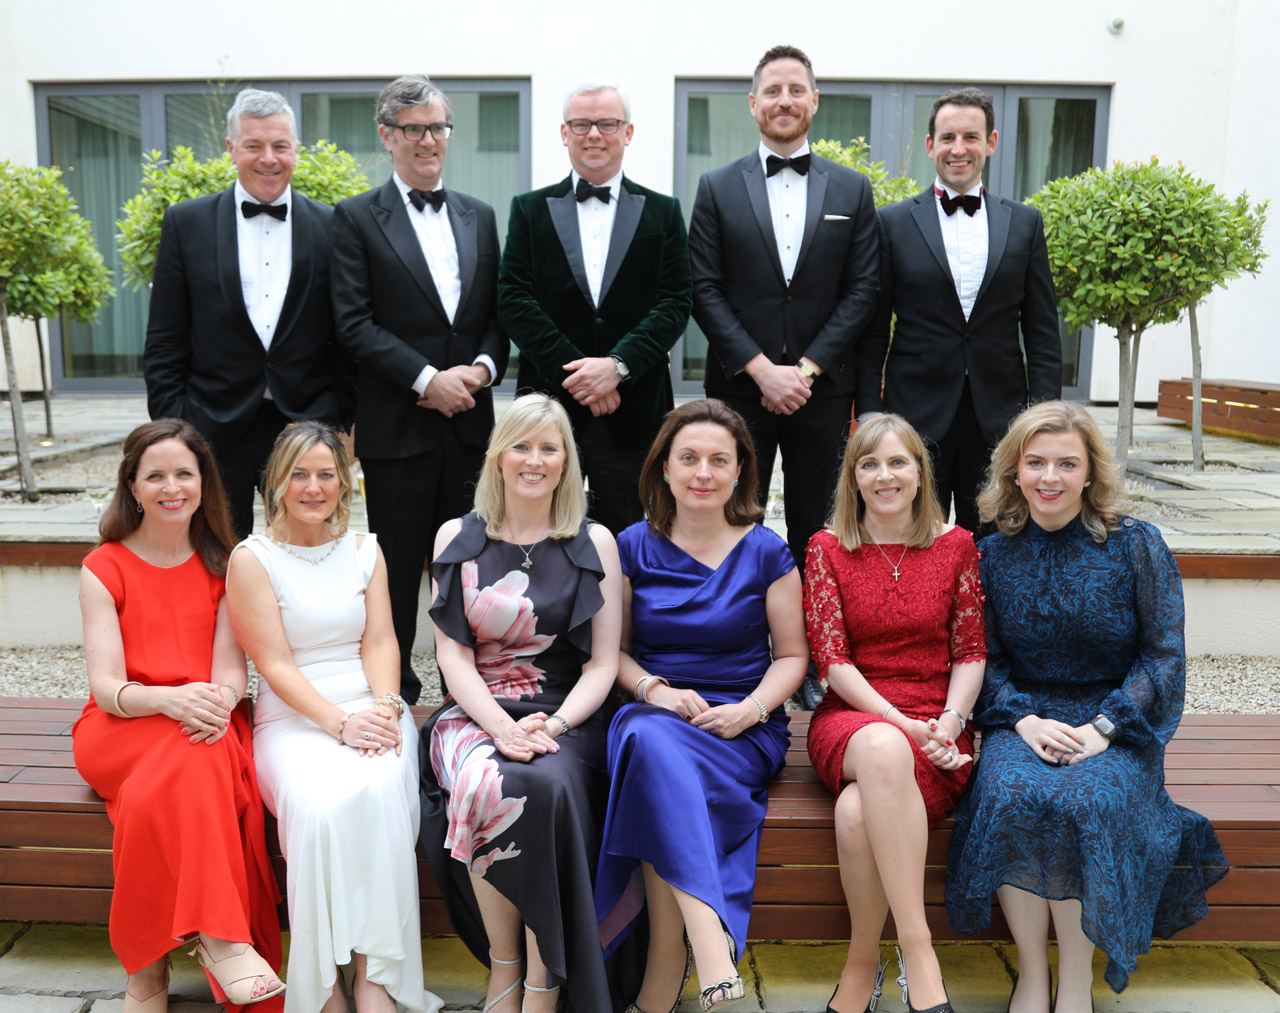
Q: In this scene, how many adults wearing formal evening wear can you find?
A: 11